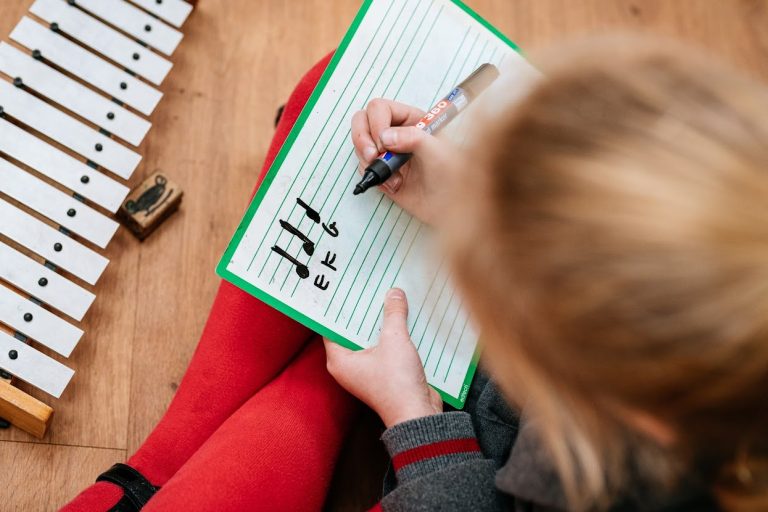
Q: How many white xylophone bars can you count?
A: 12